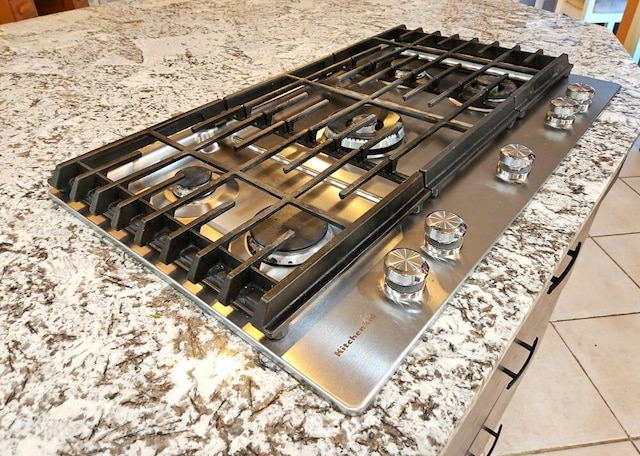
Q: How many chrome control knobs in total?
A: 5